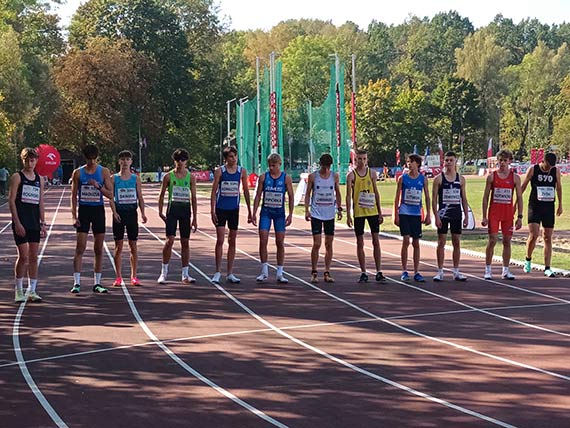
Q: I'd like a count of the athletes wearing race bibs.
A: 12